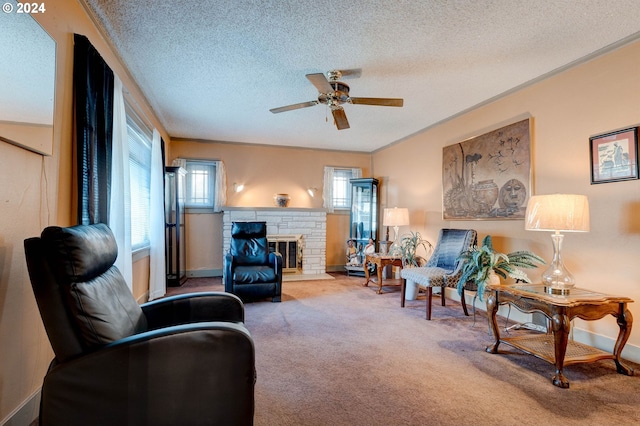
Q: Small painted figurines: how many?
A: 2